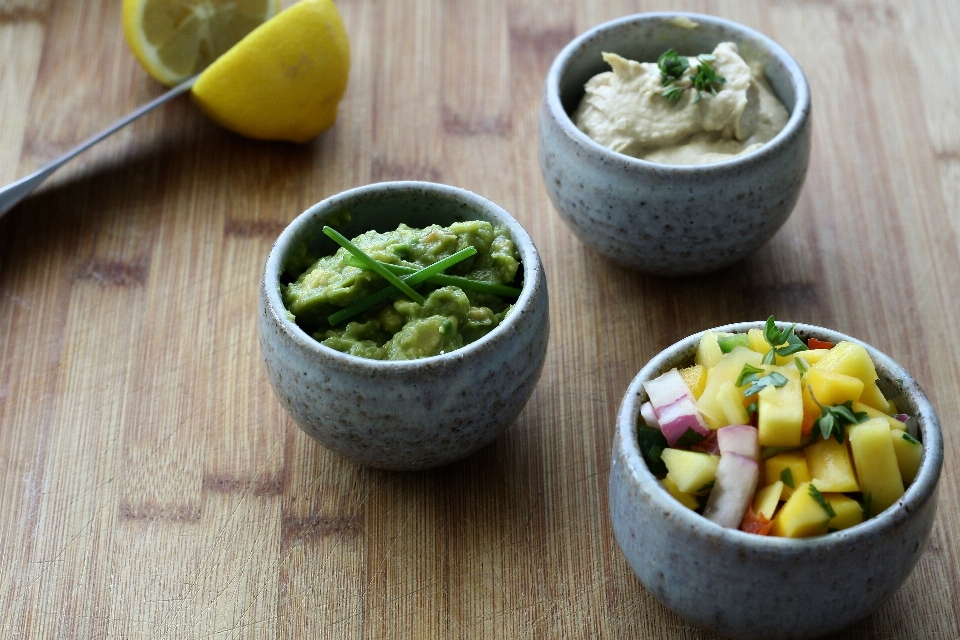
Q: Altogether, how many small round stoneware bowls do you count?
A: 3